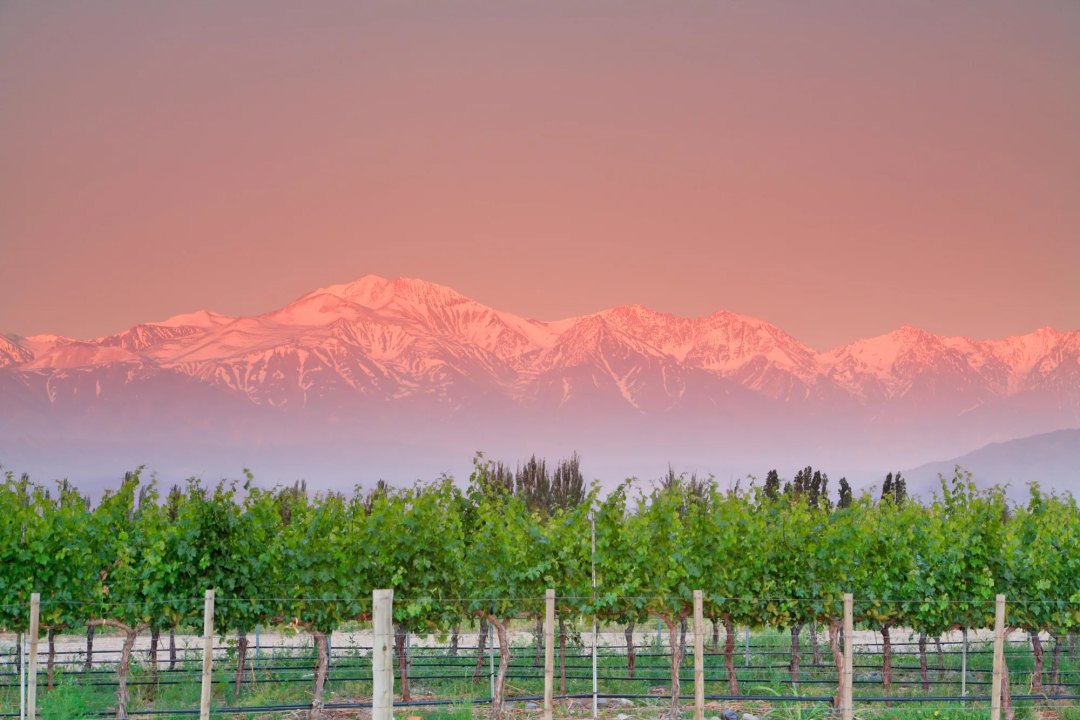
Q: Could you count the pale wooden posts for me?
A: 7